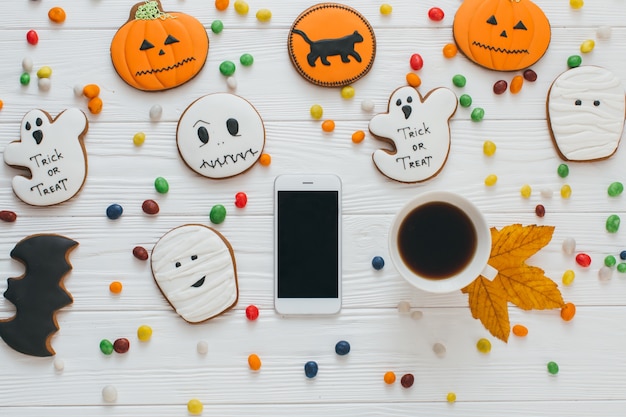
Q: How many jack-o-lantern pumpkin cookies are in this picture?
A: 2